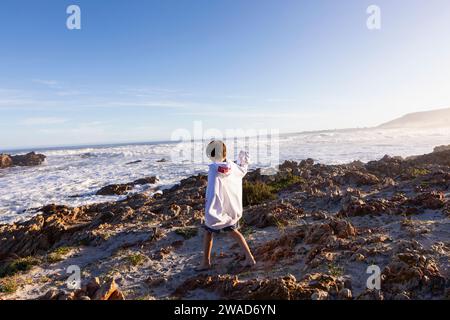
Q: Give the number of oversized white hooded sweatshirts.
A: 1